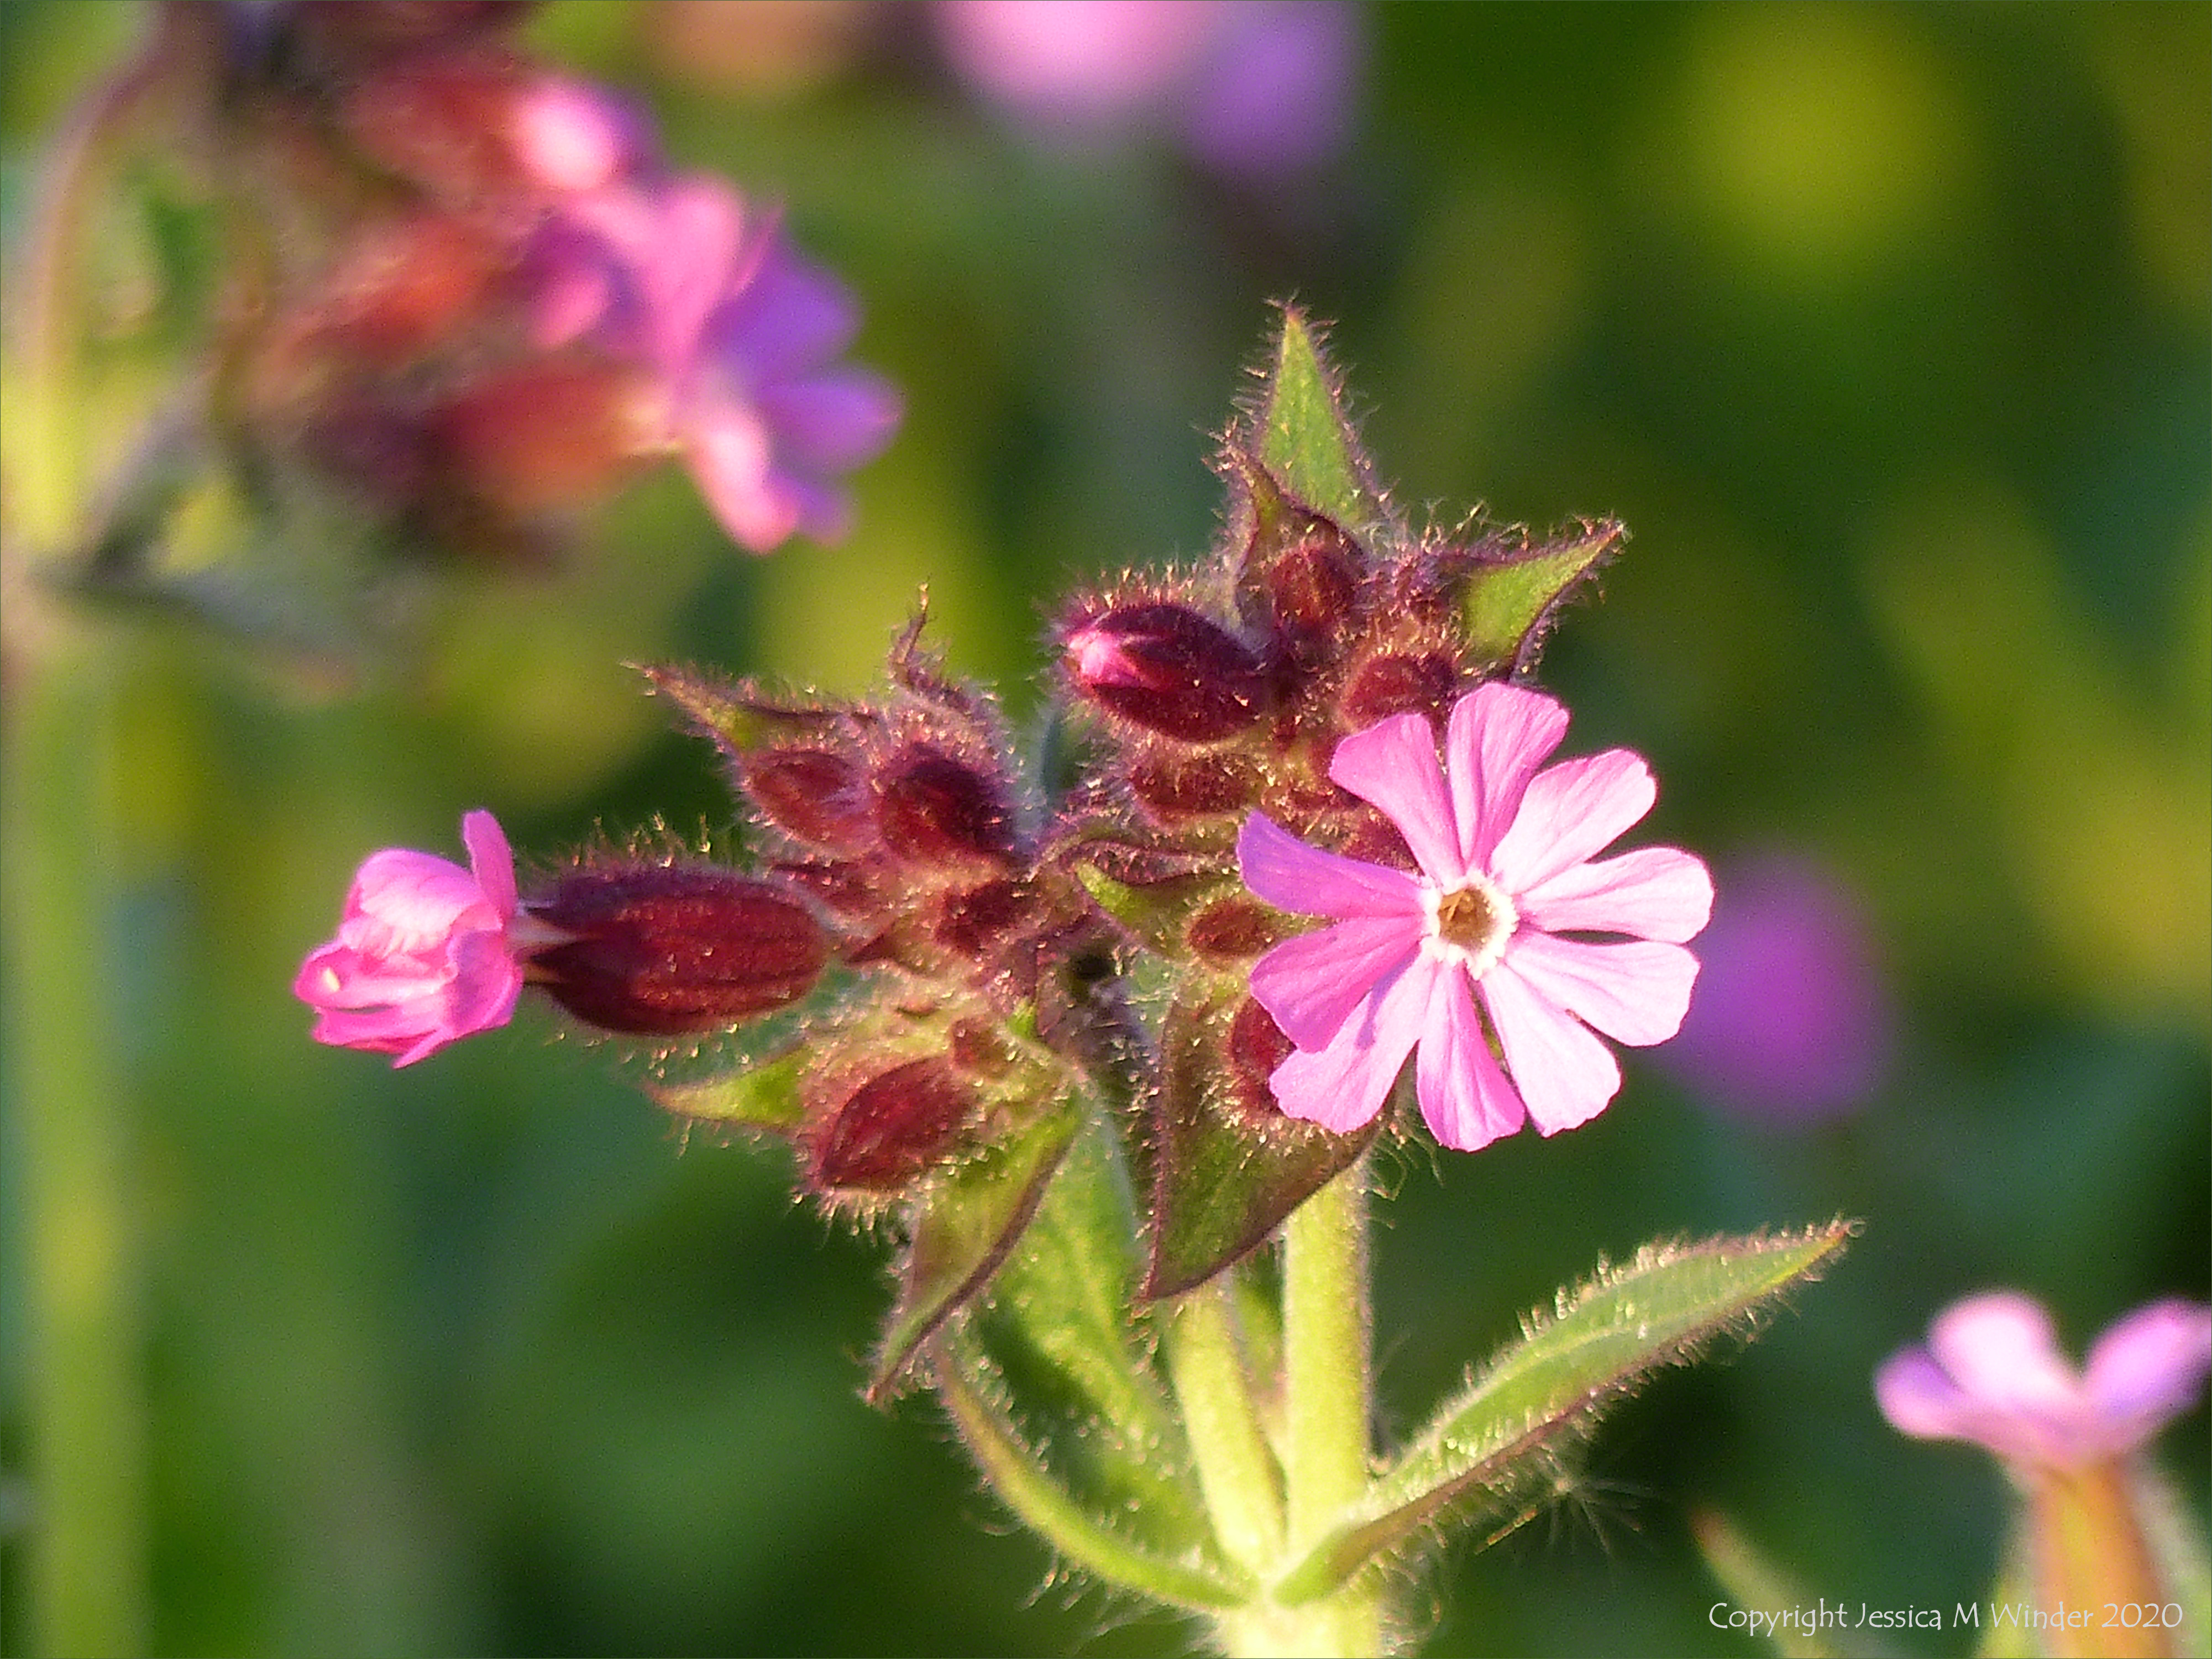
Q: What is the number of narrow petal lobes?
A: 10